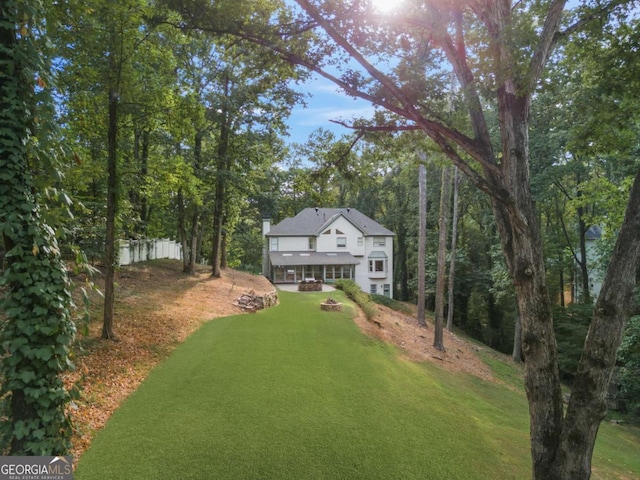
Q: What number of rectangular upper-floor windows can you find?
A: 5